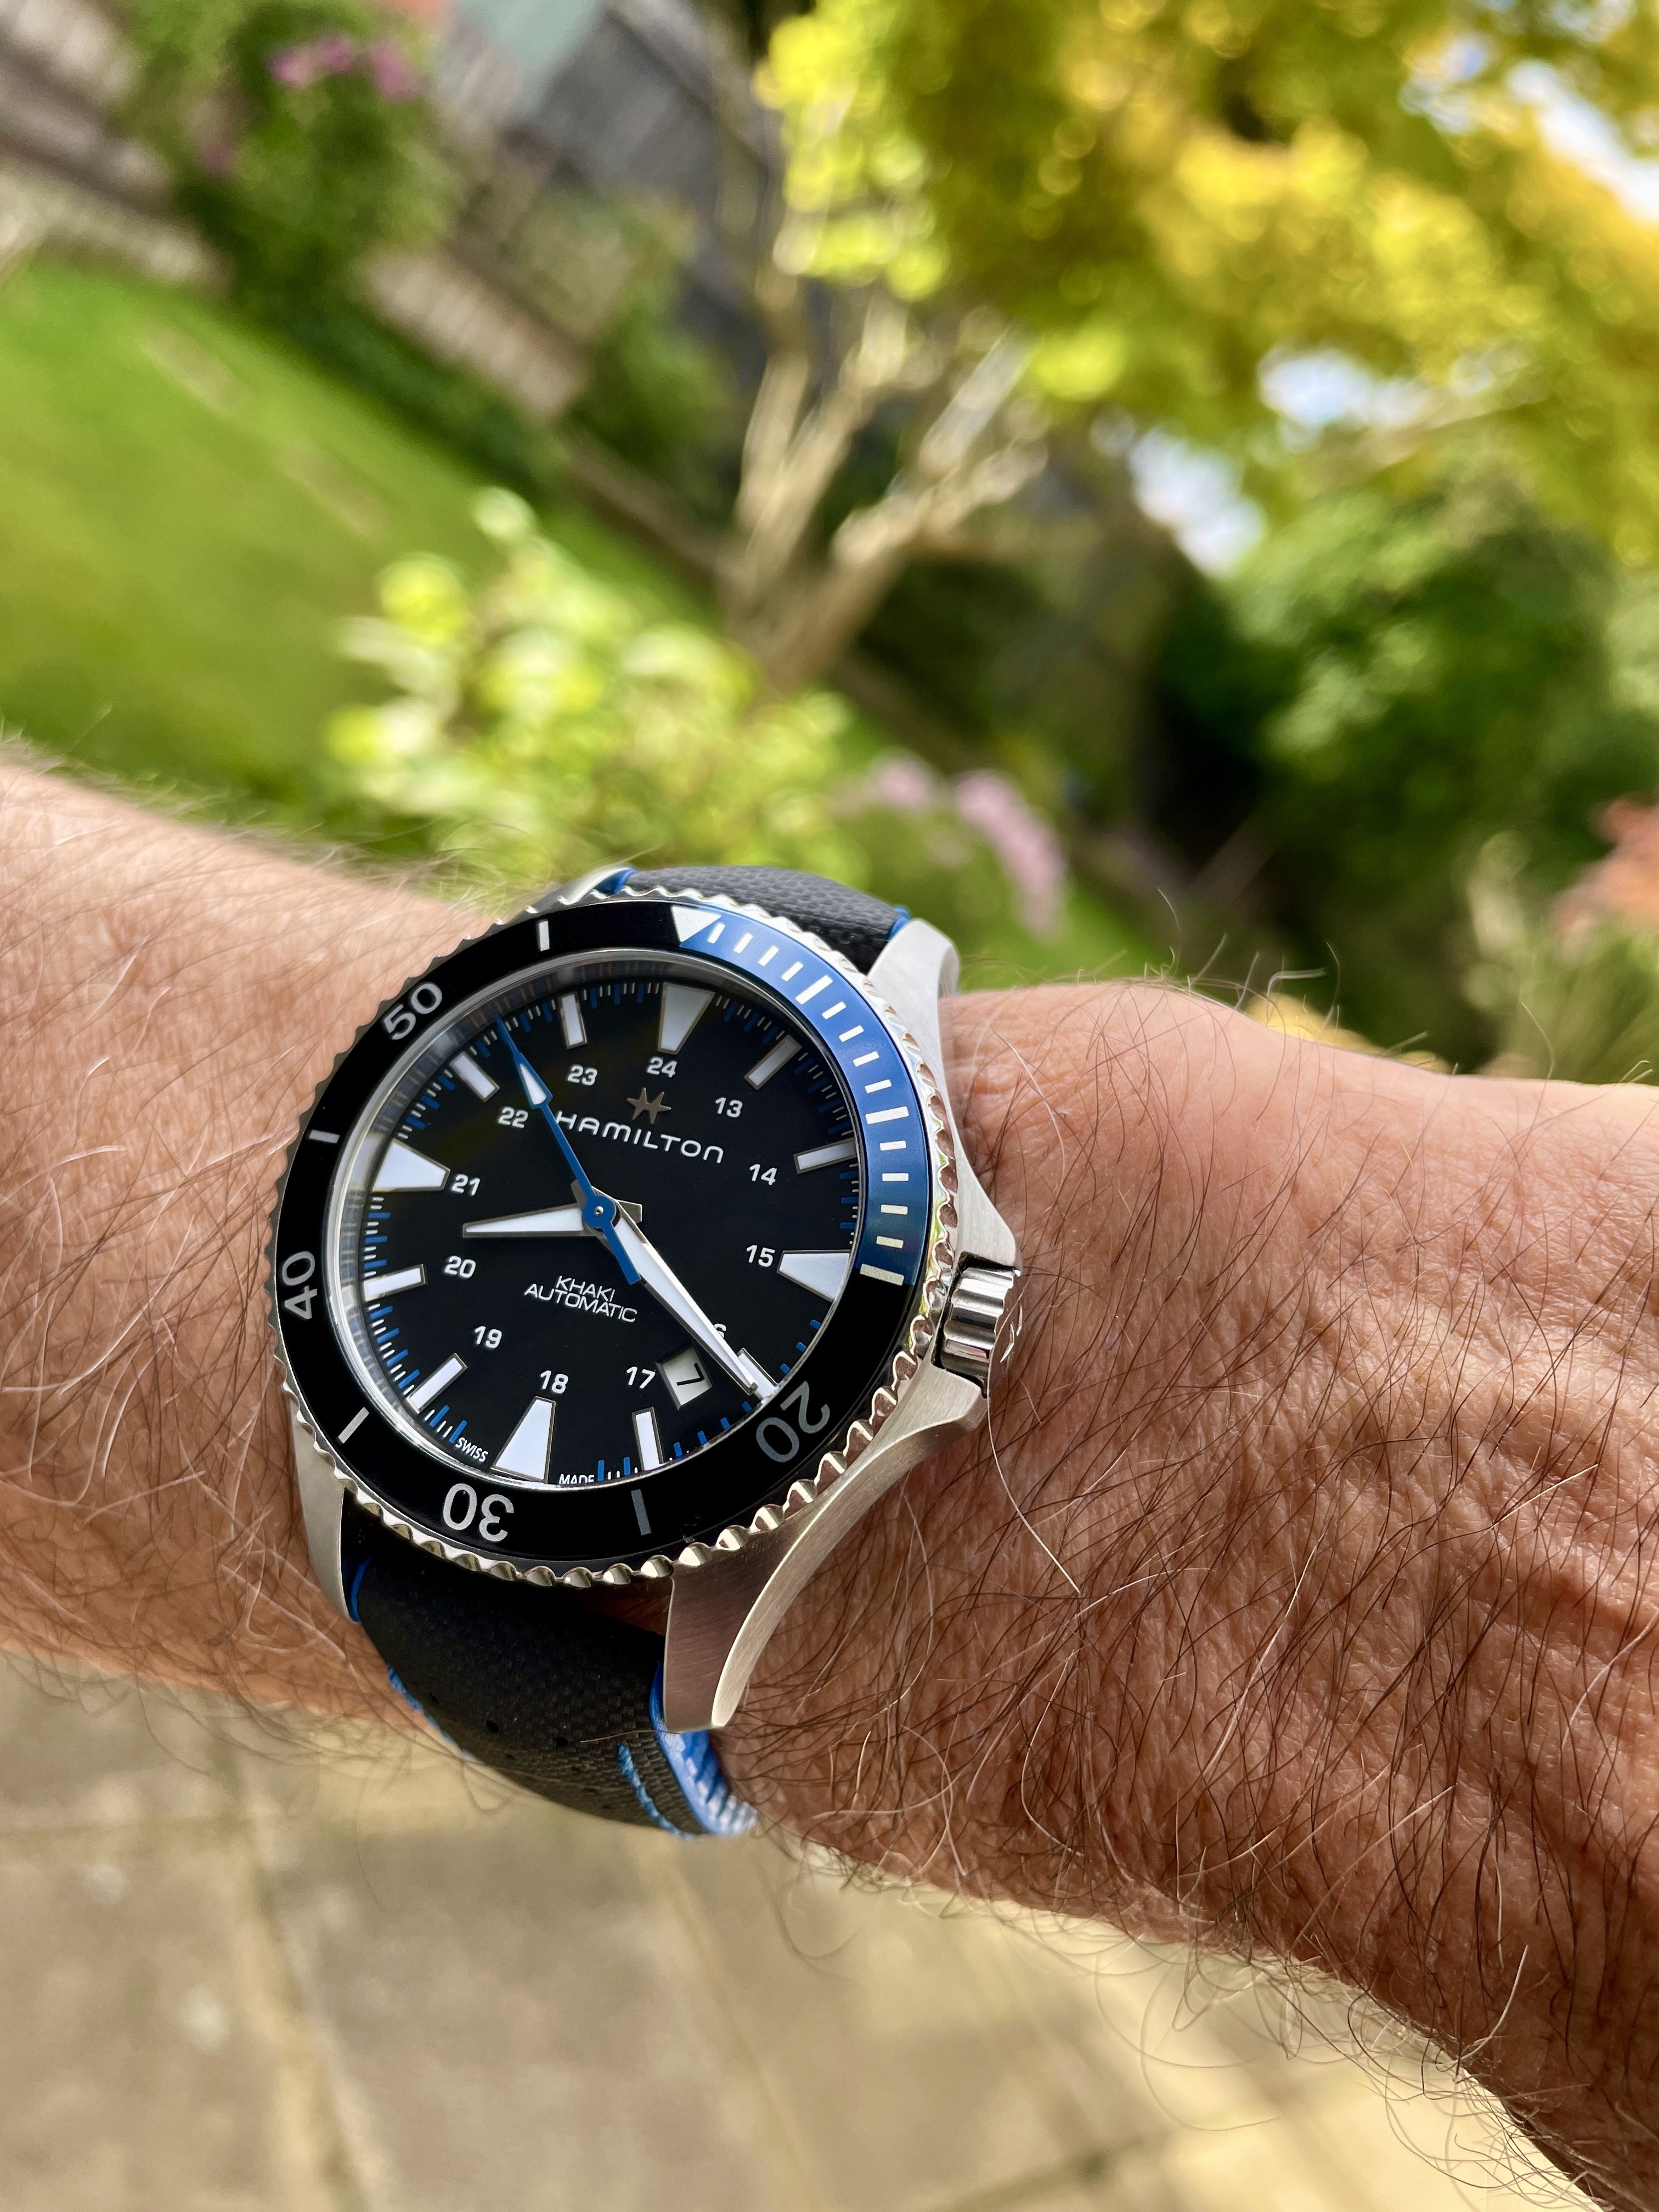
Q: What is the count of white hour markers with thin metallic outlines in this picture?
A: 12